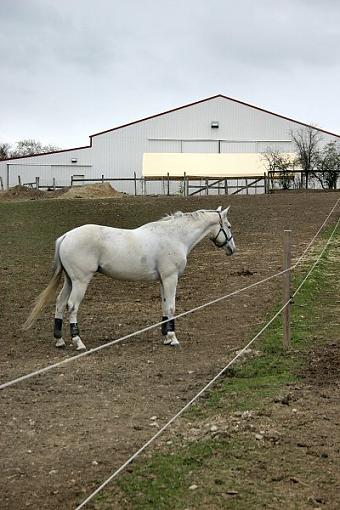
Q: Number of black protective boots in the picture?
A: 4